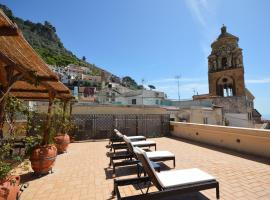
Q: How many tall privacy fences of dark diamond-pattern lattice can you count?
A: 1